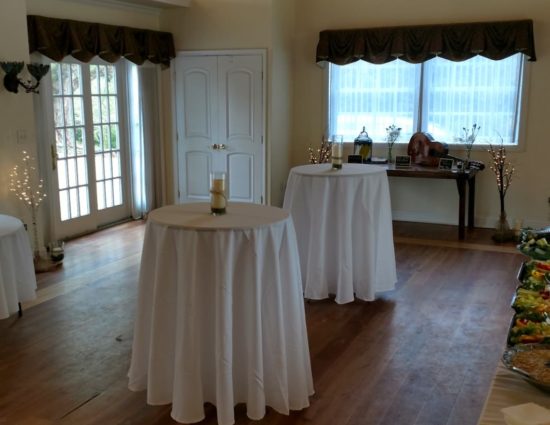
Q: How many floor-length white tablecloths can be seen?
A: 3